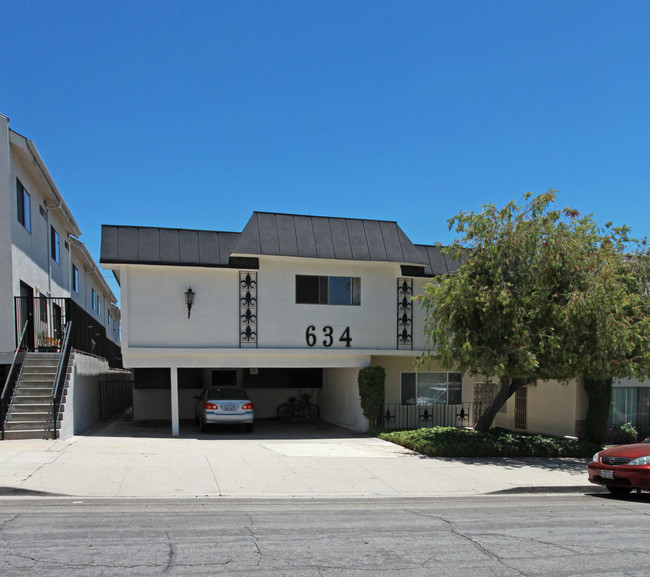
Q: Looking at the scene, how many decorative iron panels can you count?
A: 2